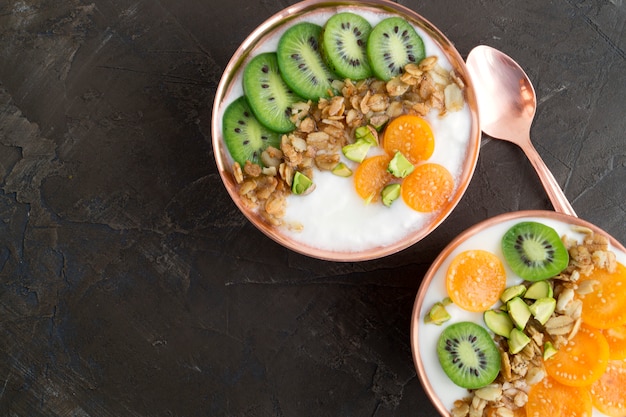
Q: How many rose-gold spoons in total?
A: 1